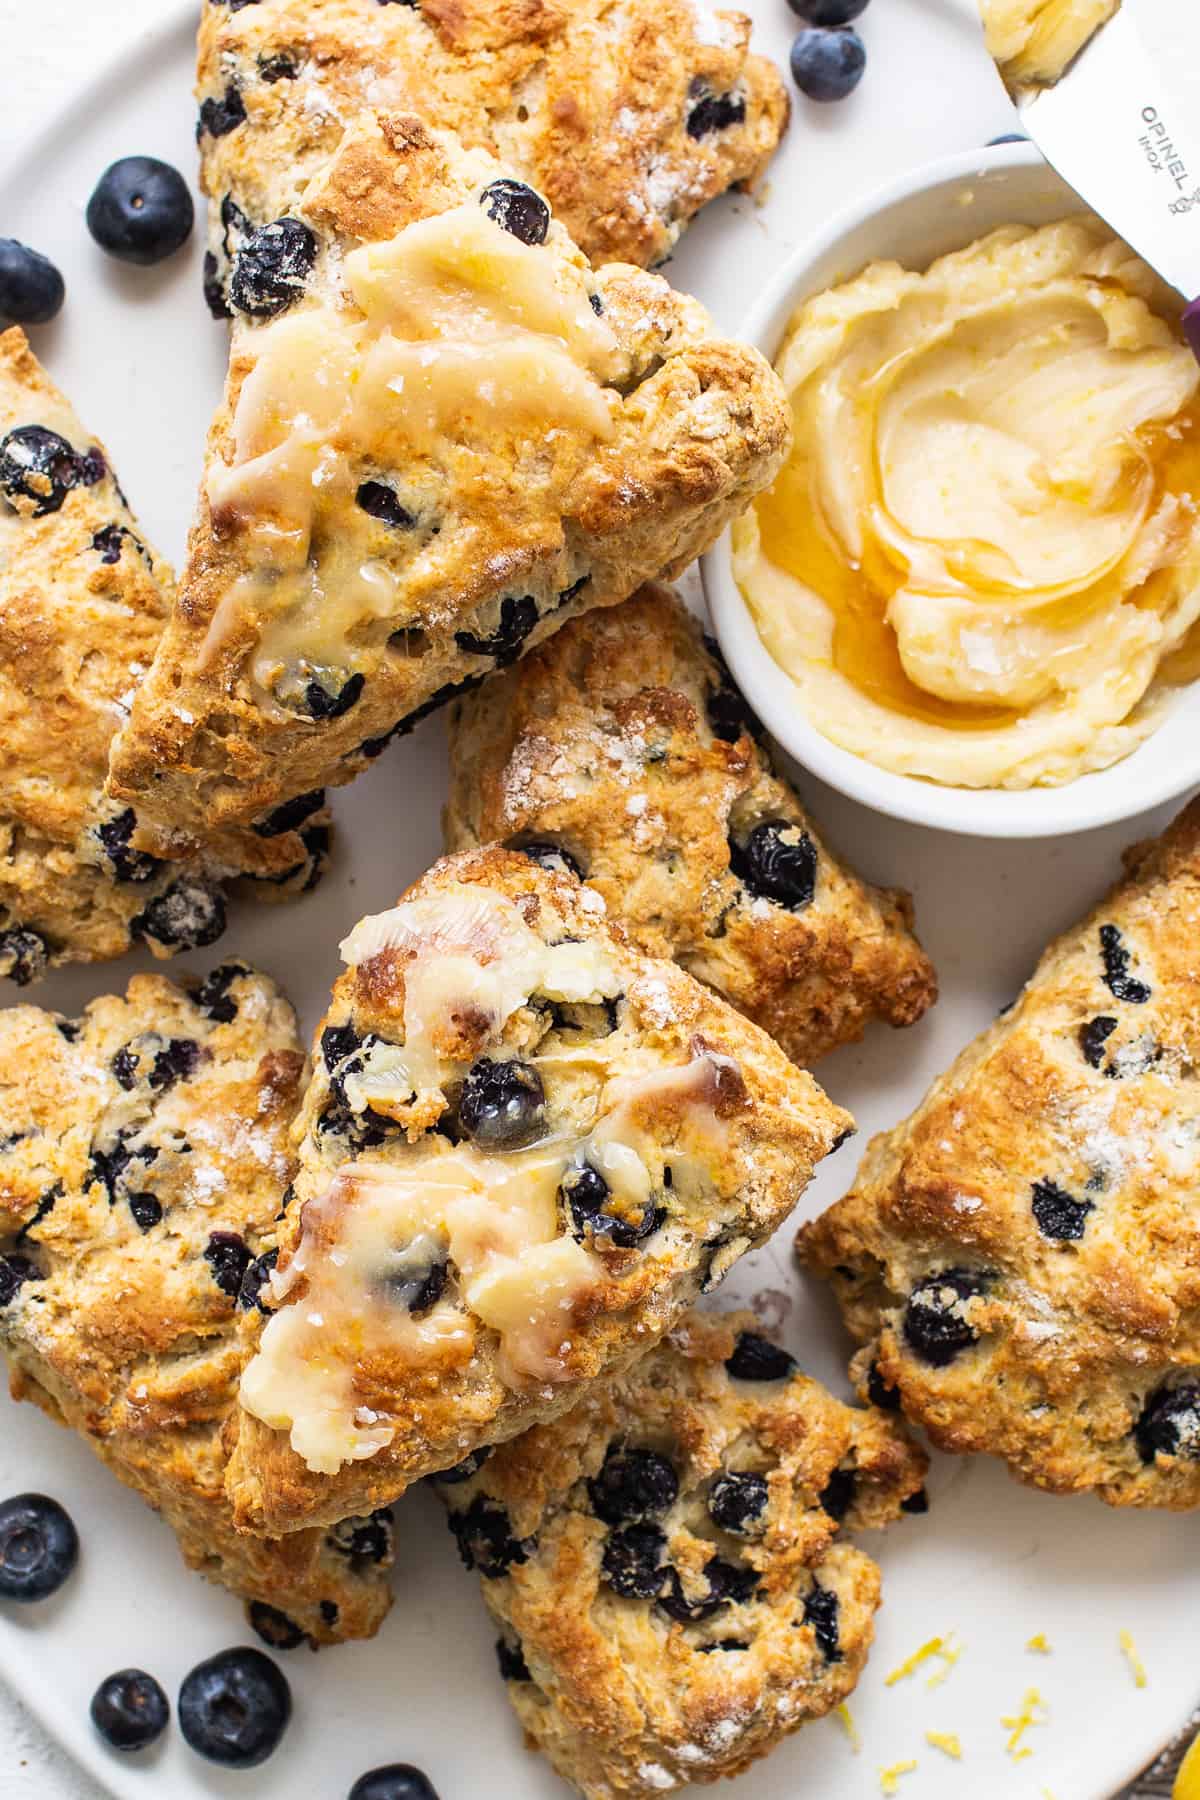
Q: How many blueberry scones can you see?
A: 8